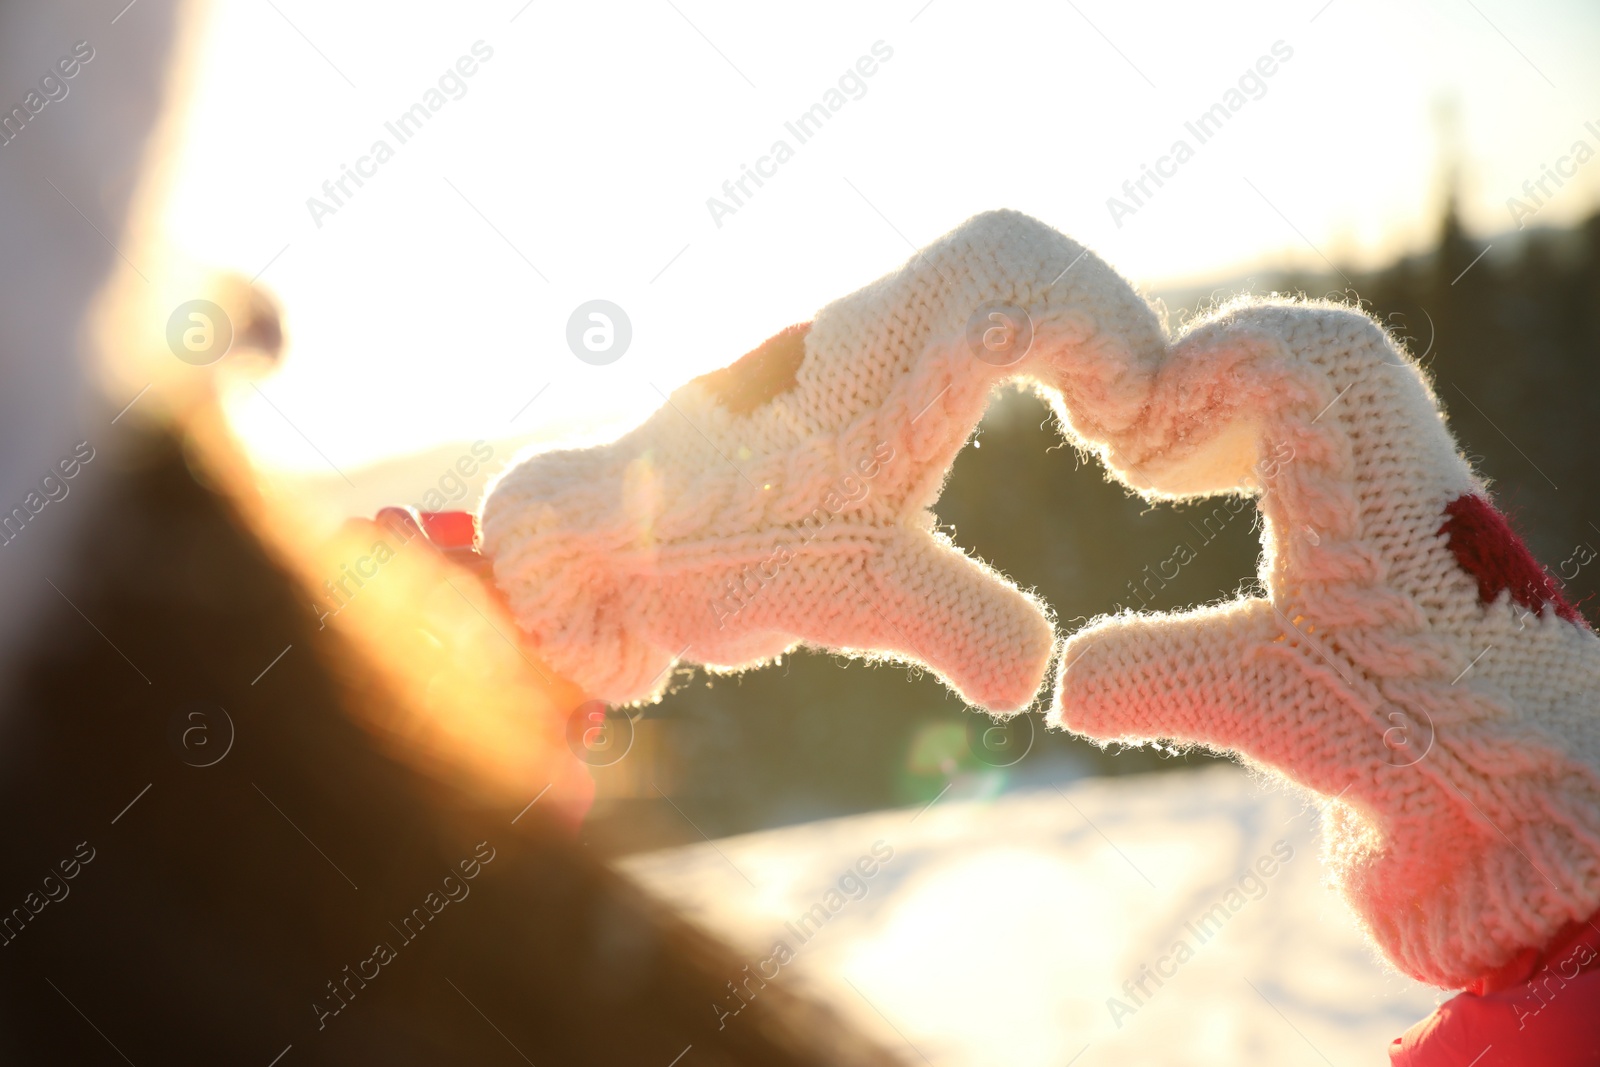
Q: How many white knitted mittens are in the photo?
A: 2